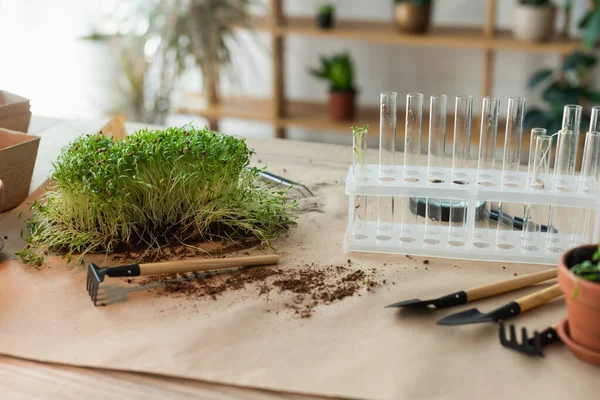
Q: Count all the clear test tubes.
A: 13